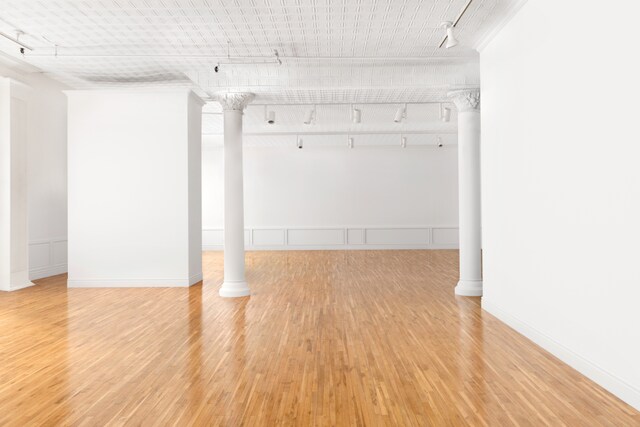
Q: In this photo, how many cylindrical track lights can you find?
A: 9